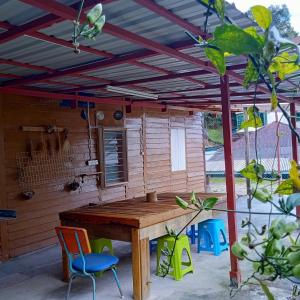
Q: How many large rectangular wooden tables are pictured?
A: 1